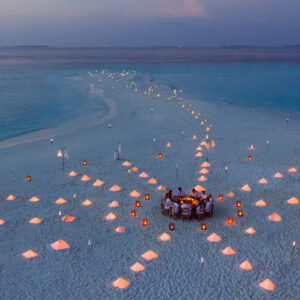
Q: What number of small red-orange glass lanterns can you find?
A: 14